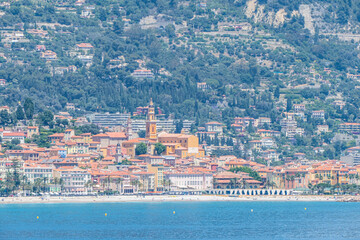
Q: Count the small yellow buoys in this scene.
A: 5